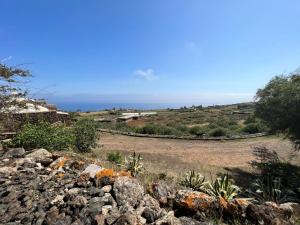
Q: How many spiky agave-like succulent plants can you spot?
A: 4